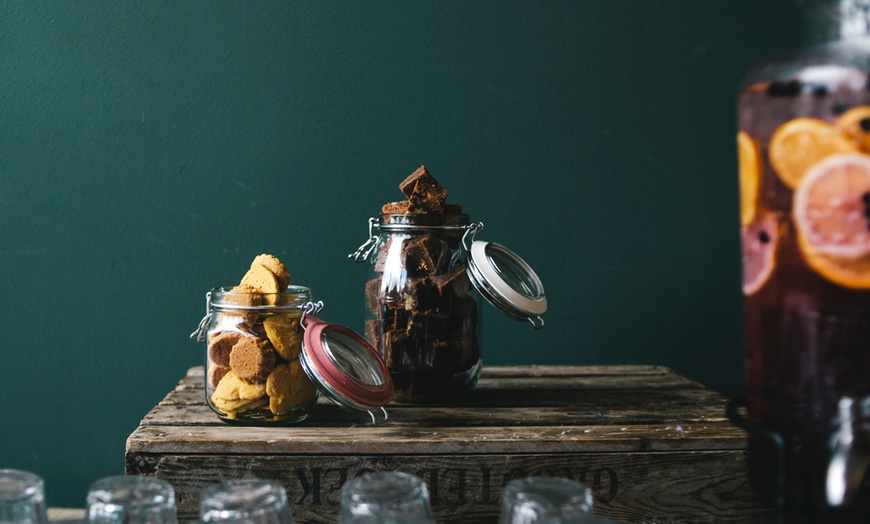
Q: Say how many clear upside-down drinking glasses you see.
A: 5